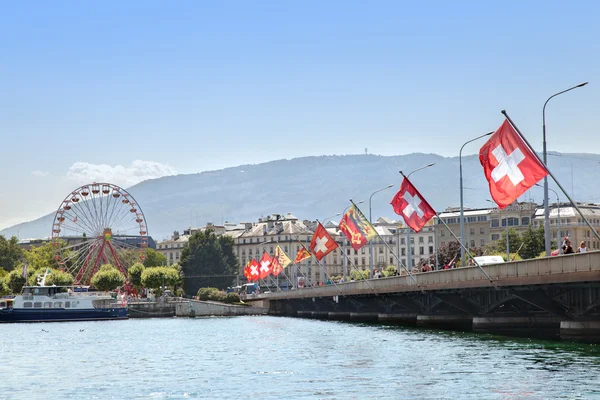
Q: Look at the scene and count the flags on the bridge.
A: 9